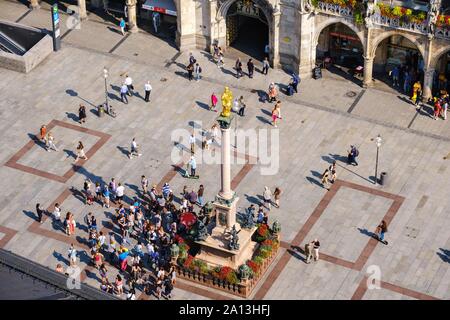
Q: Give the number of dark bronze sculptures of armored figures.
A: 3